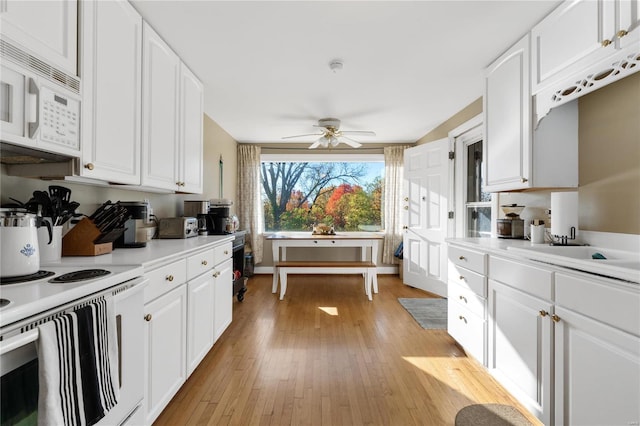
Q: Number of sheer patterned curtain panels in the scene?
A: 2